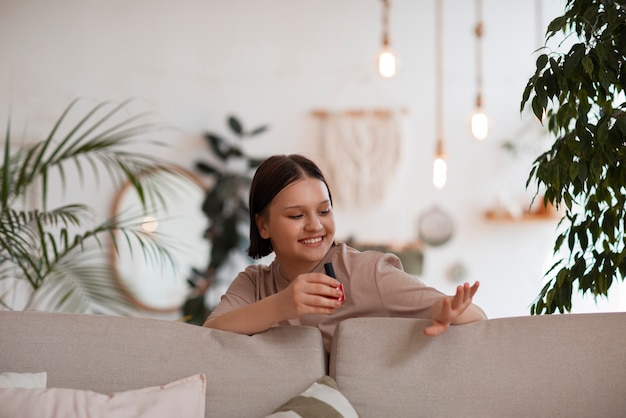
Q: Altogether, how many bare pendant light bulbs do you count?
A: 3